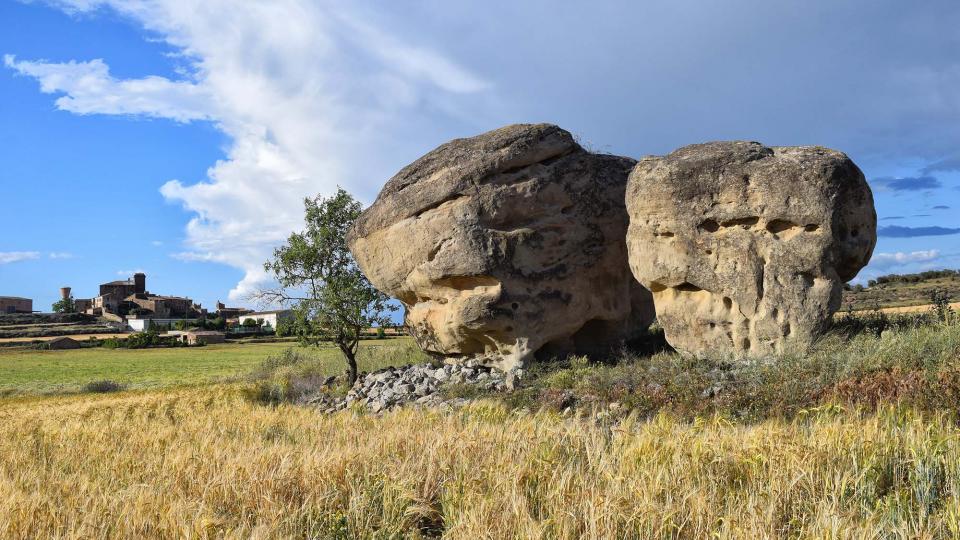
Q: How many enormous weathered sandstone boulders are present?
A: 2